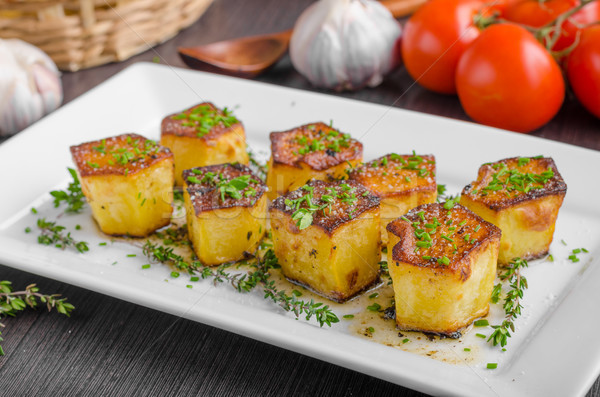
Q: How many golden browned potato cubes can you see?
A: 8